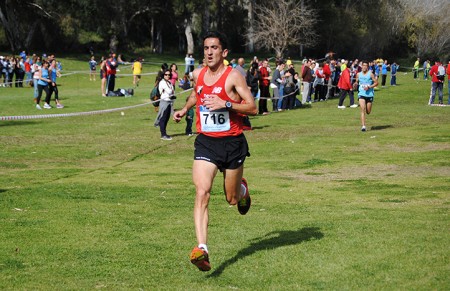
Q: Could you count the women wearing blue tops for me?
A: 2